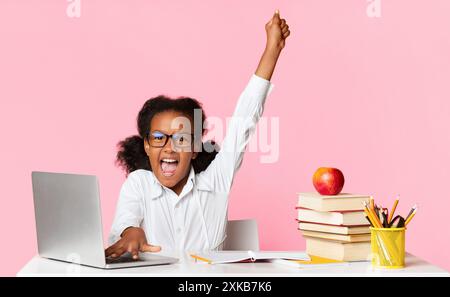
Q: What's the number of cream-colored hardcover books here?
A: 5